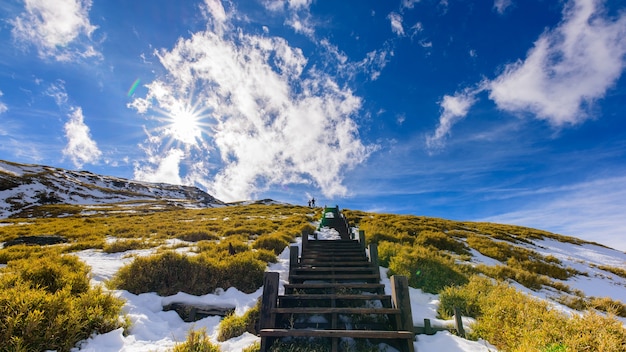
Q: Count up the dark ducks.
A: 0